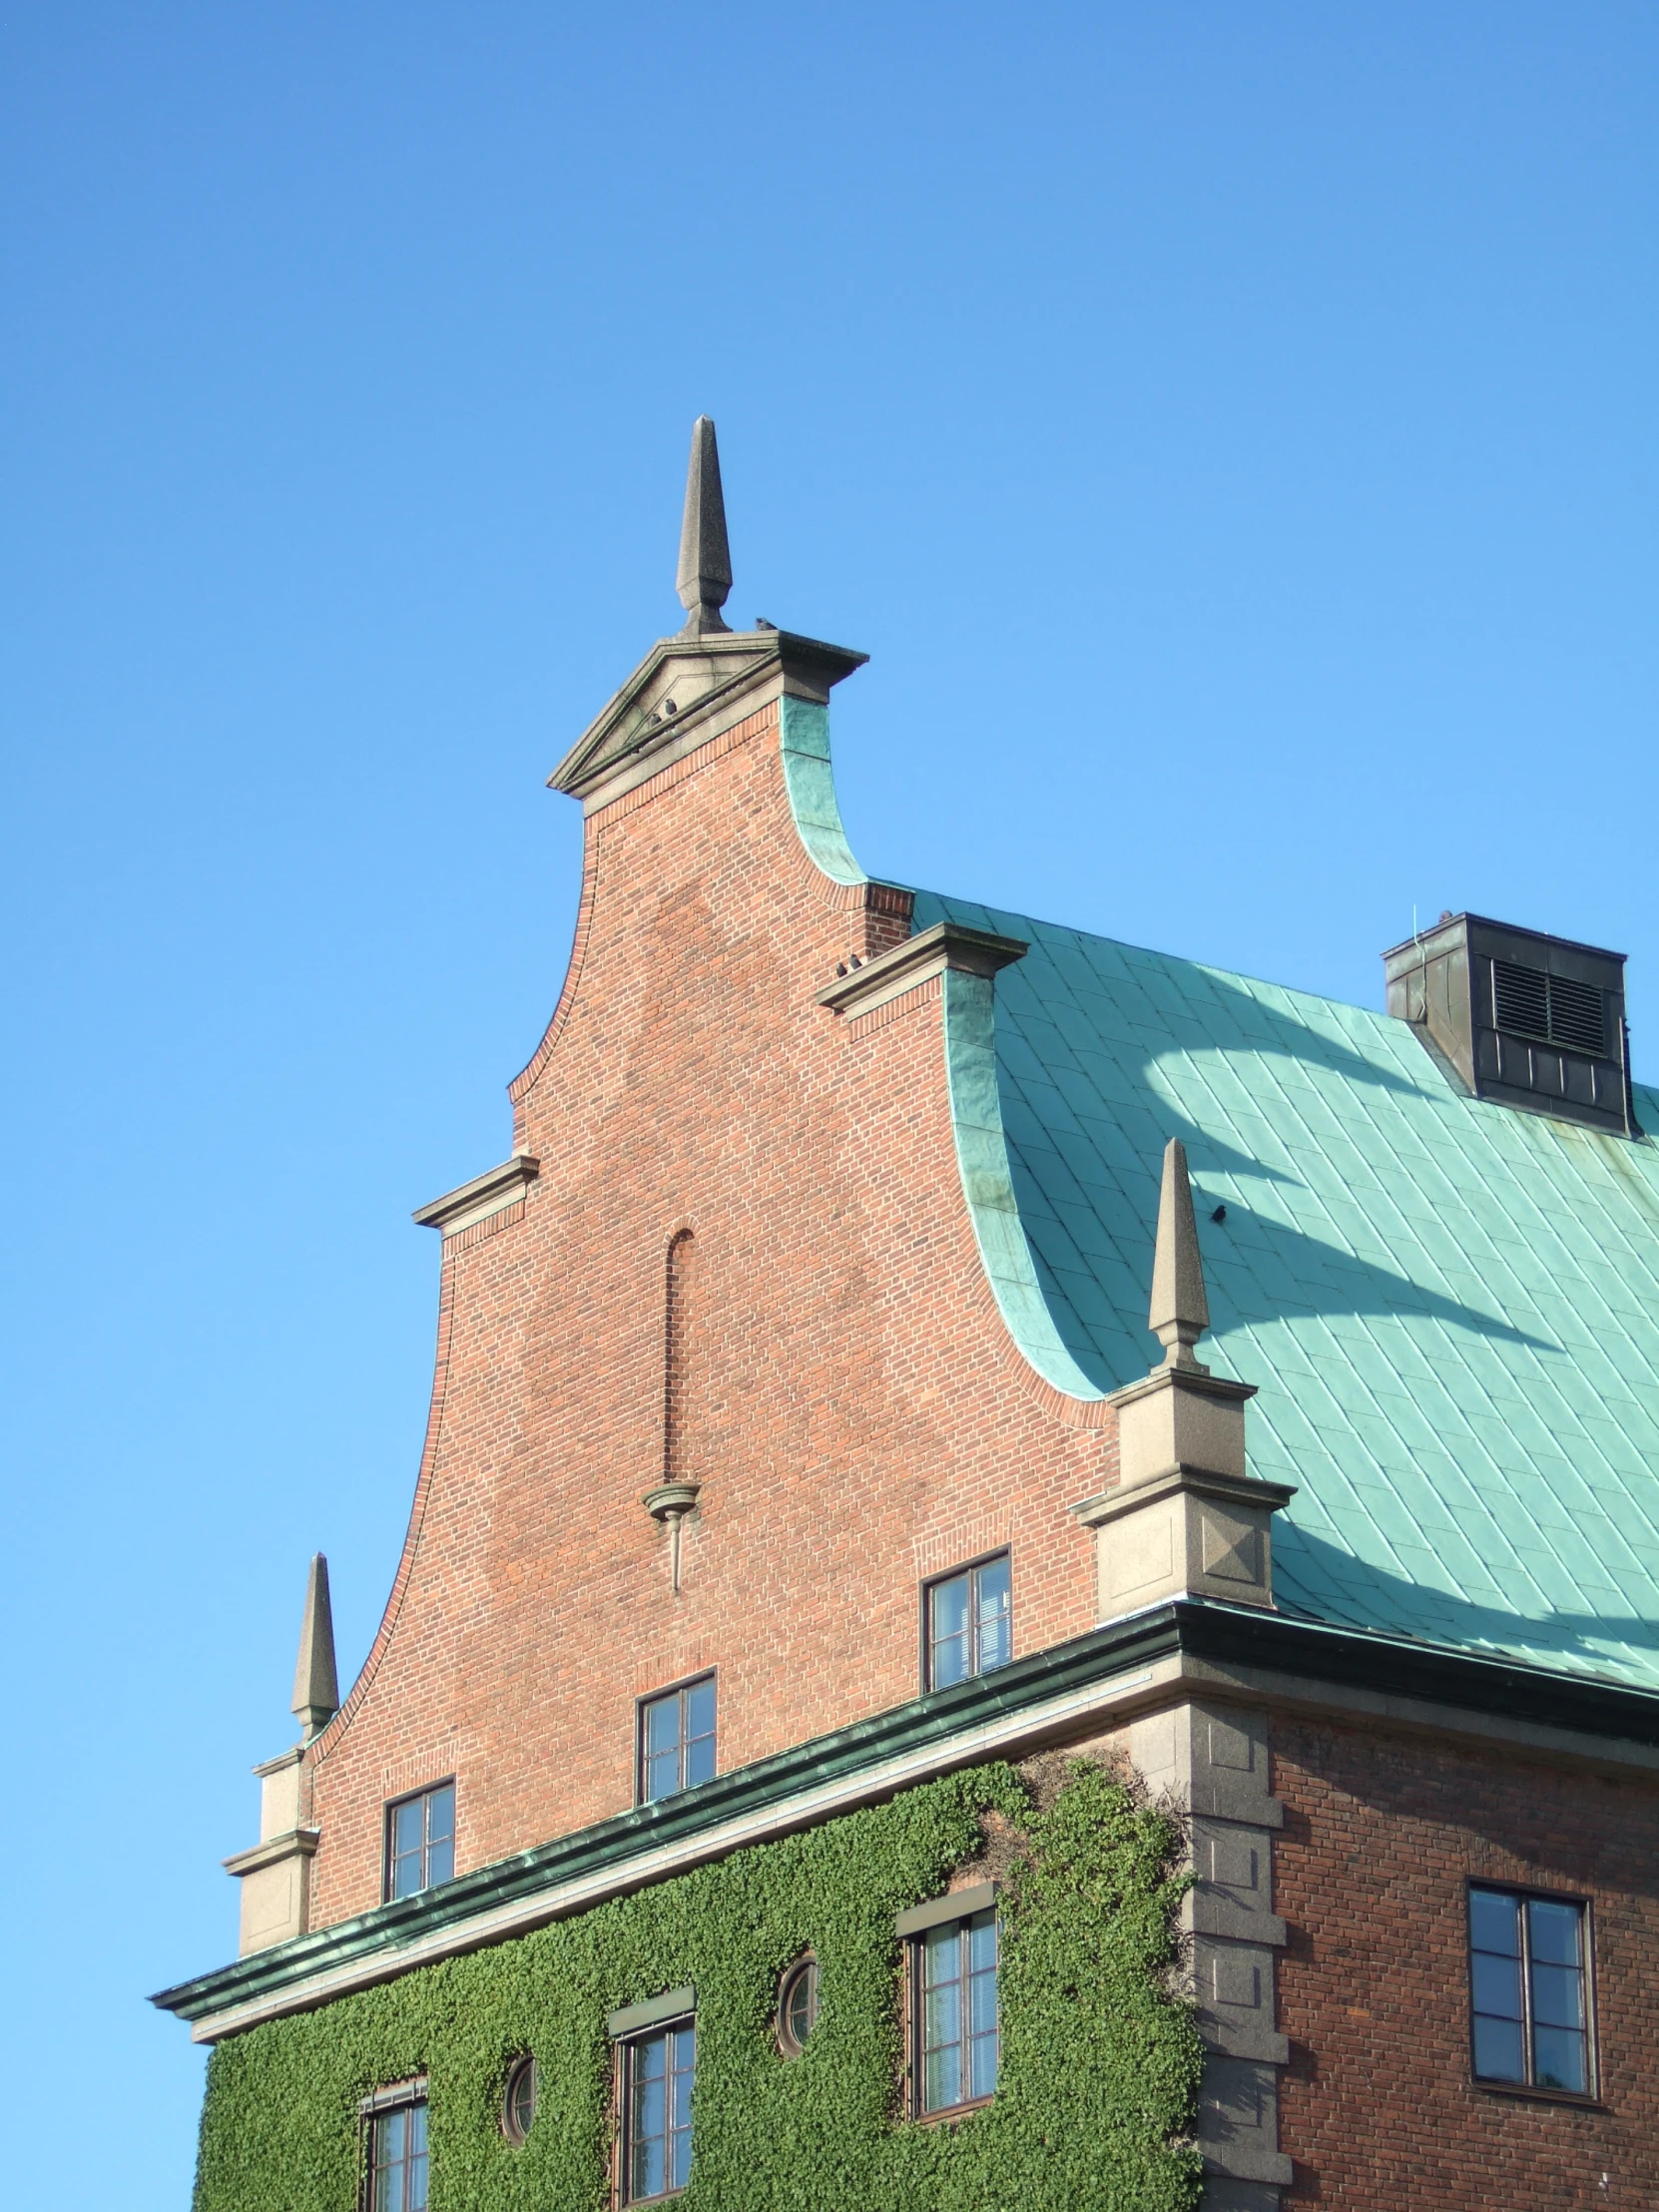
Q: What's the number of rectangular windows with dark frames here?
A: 7